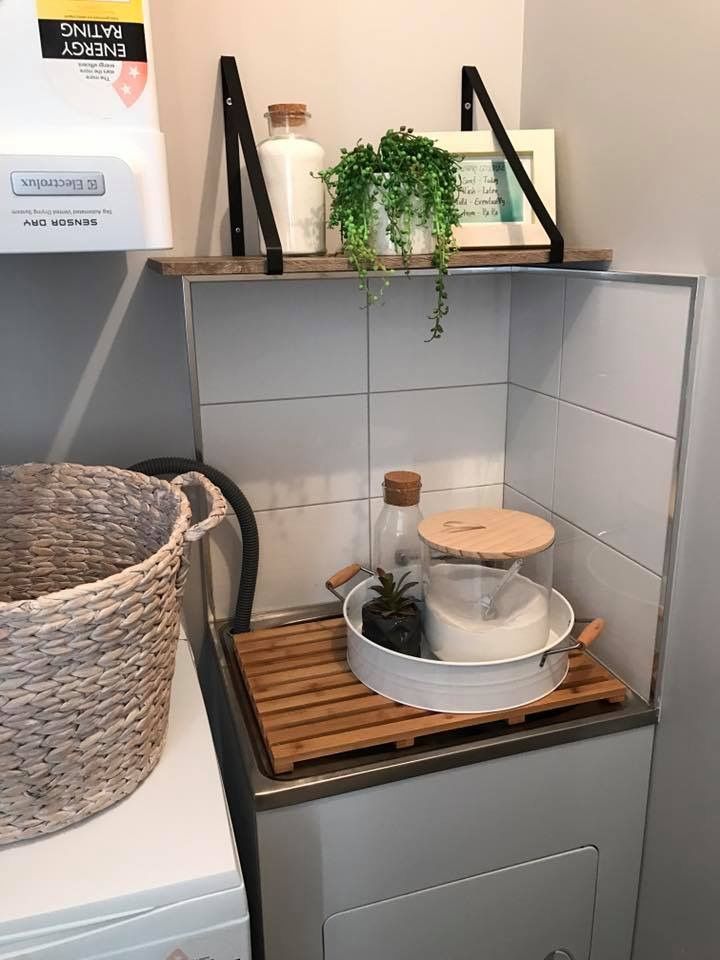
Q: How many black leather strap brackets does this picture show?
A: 2